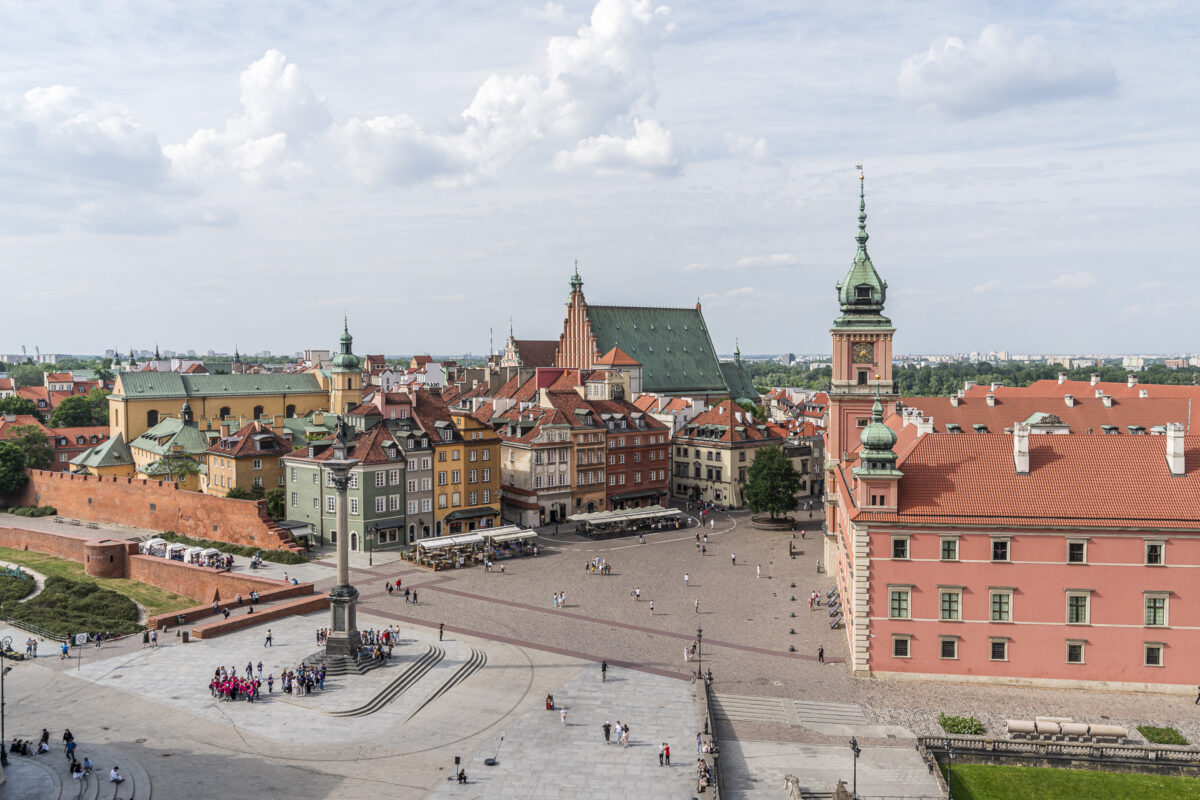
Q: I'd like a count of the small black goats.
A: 0